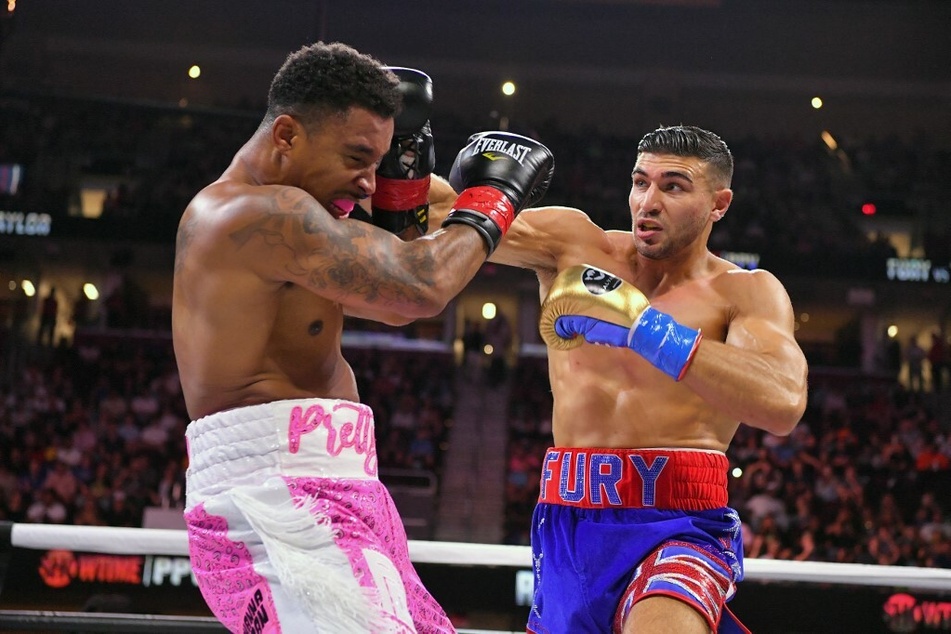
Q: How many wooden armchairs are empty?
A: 0